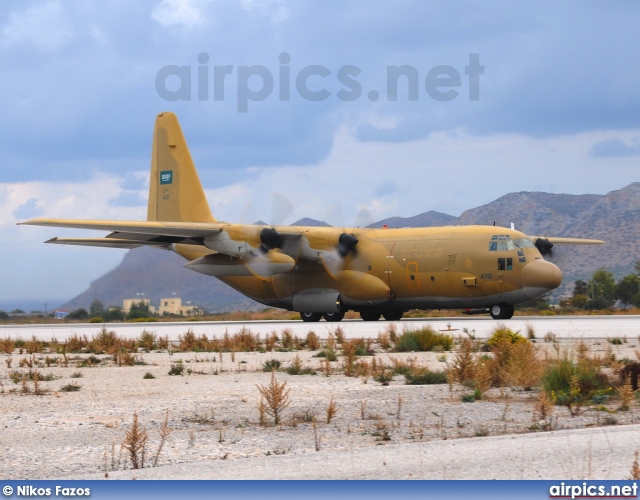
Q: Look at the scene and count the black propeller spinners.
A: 3